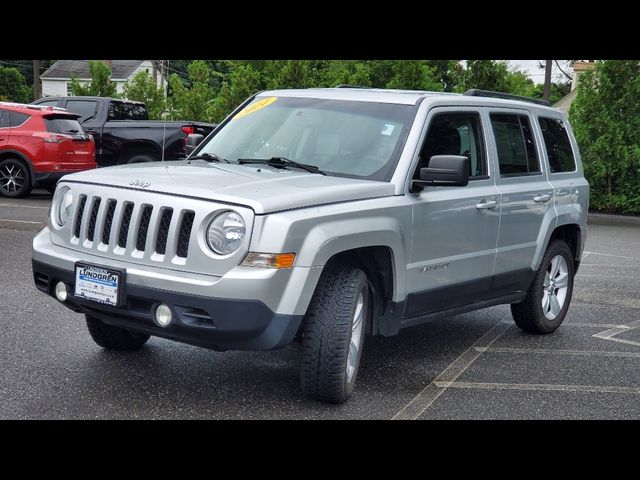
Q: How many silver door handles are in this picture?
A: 2